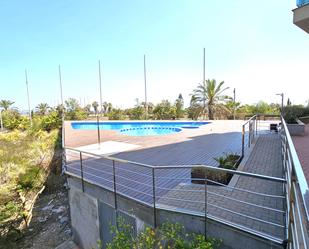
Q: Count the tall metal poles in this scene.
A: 5